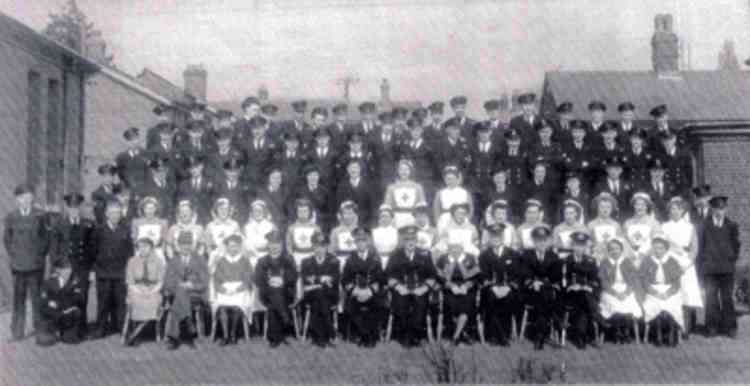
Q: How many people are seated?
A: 13